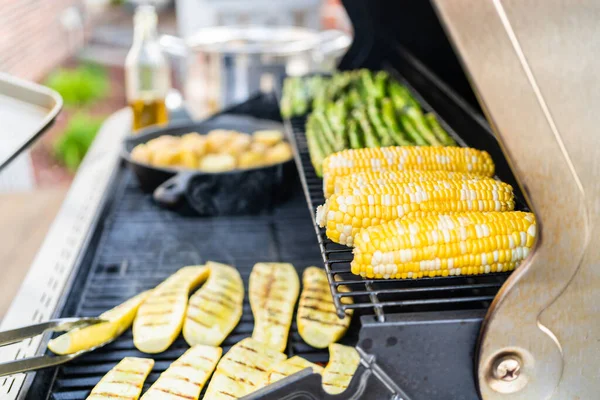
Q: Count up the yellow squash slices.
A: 10